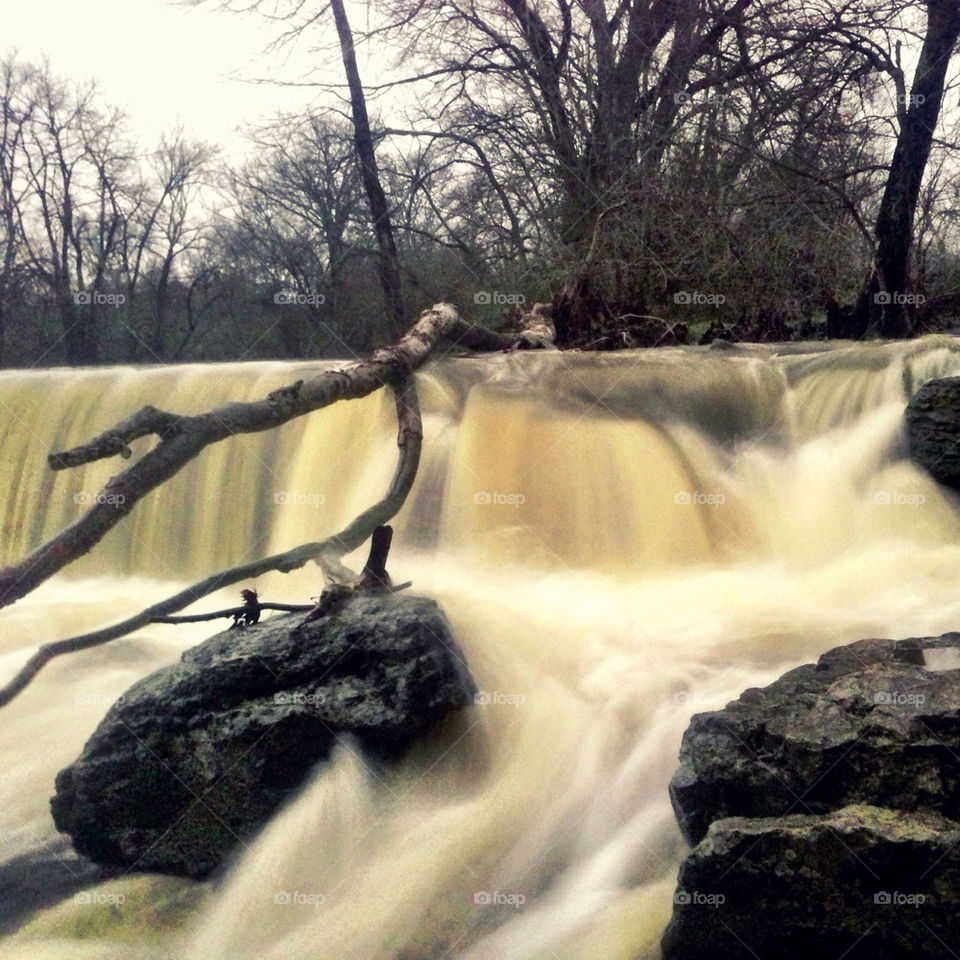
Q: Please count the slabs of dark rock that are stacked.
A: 2